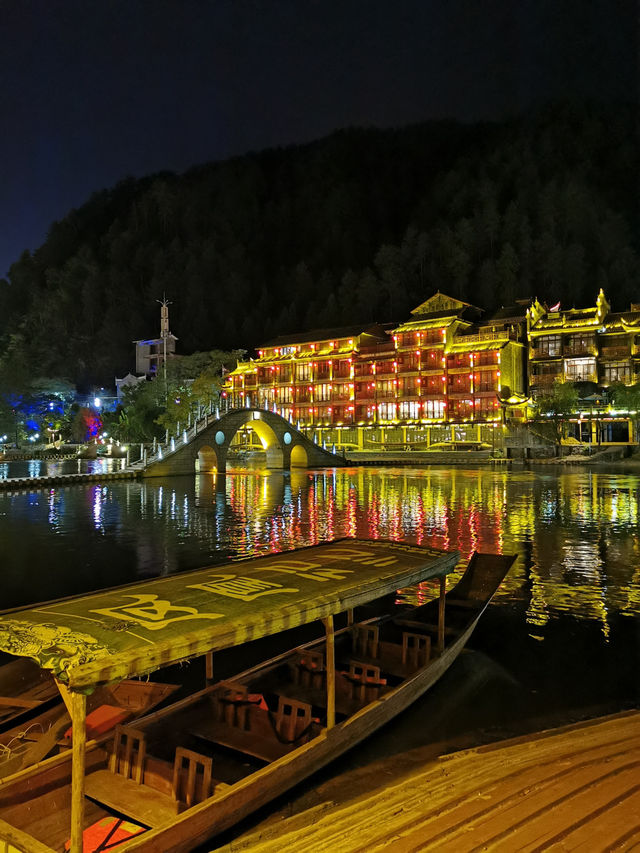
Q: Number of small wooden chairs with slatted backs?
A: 8